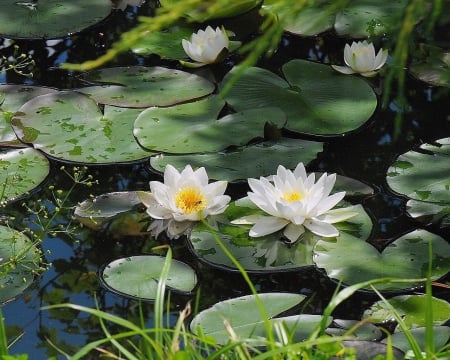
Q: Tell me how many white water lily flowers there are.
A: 4